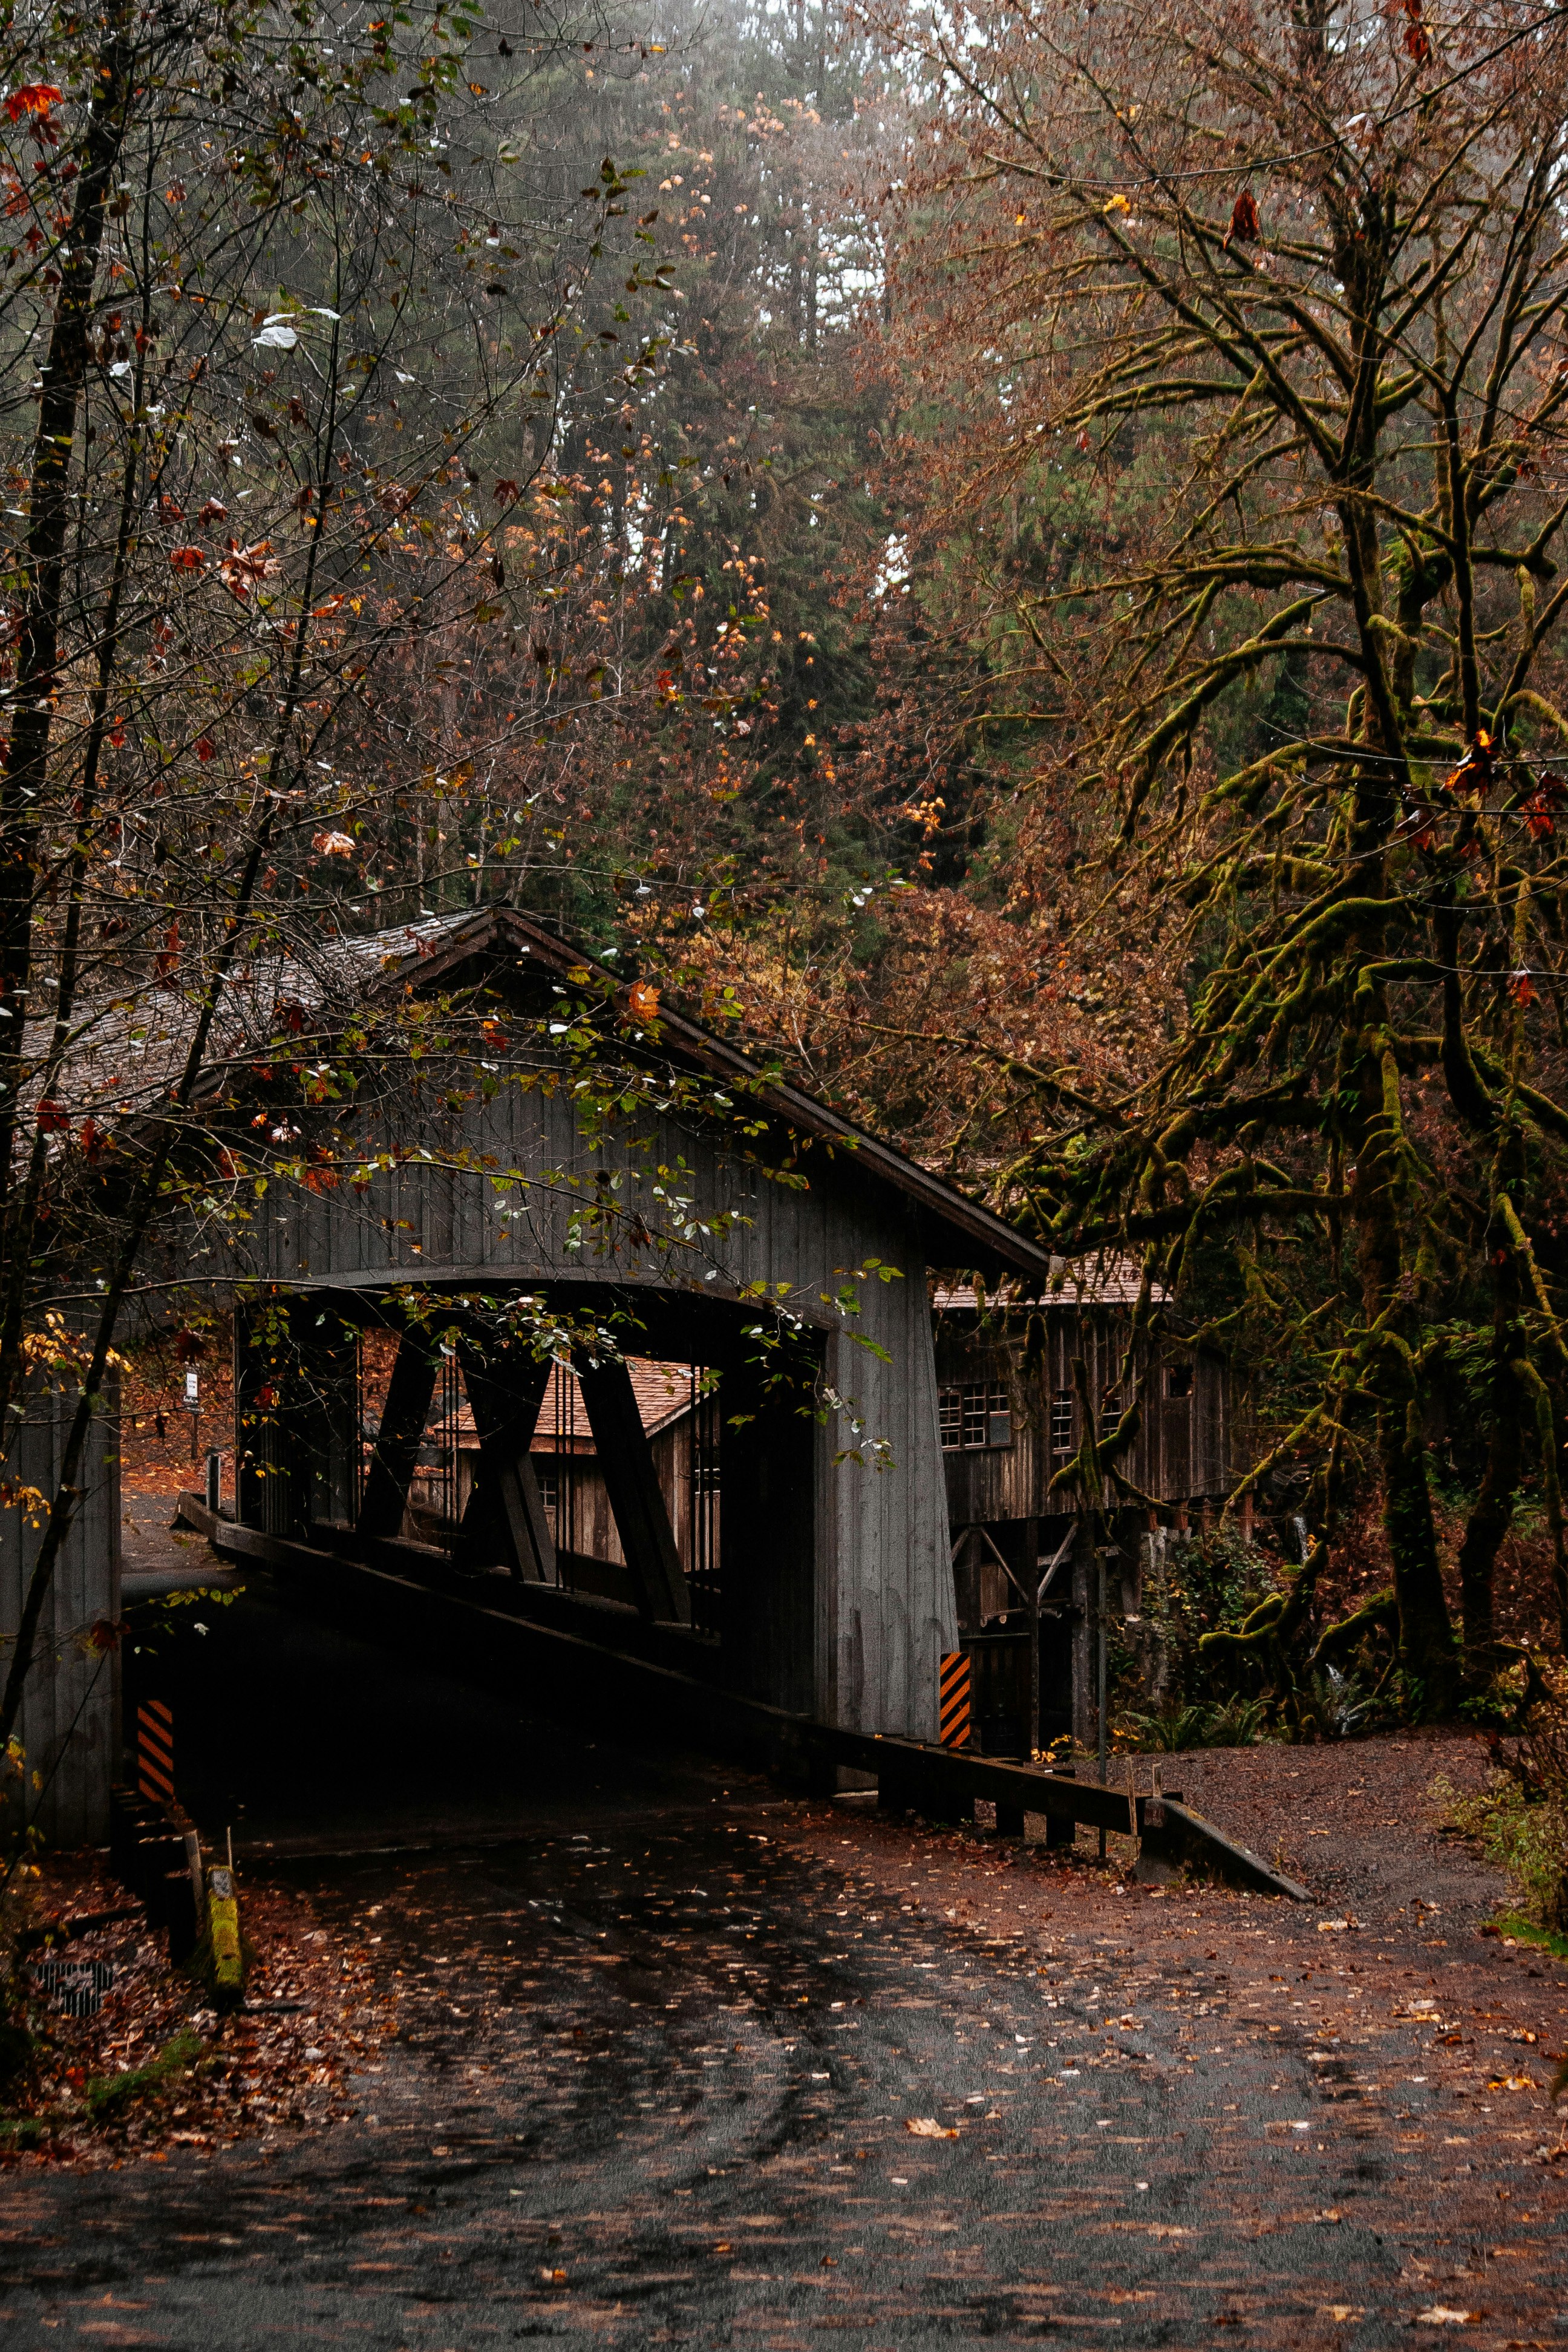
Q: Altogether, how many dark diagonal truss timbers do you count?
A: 4